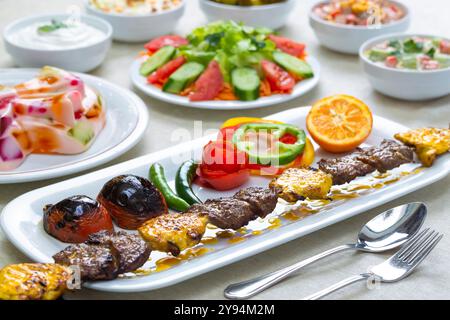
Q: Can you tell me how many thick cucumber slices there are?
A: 4